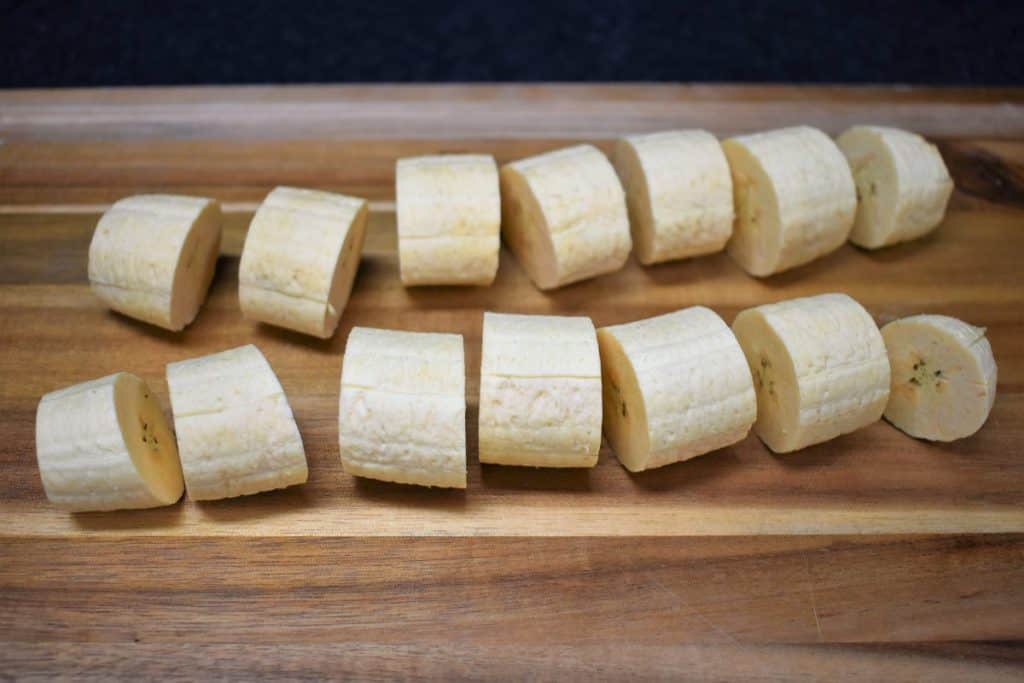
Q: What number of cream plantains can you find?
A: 14